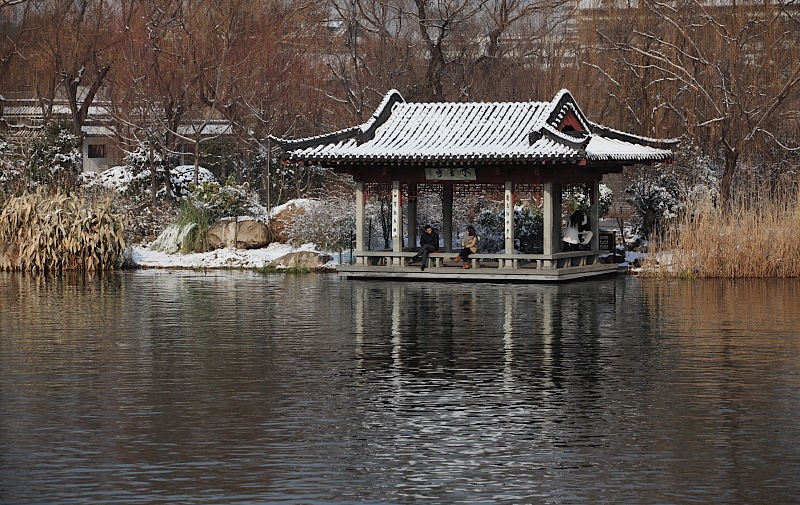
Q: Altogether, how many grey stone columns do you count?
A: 8